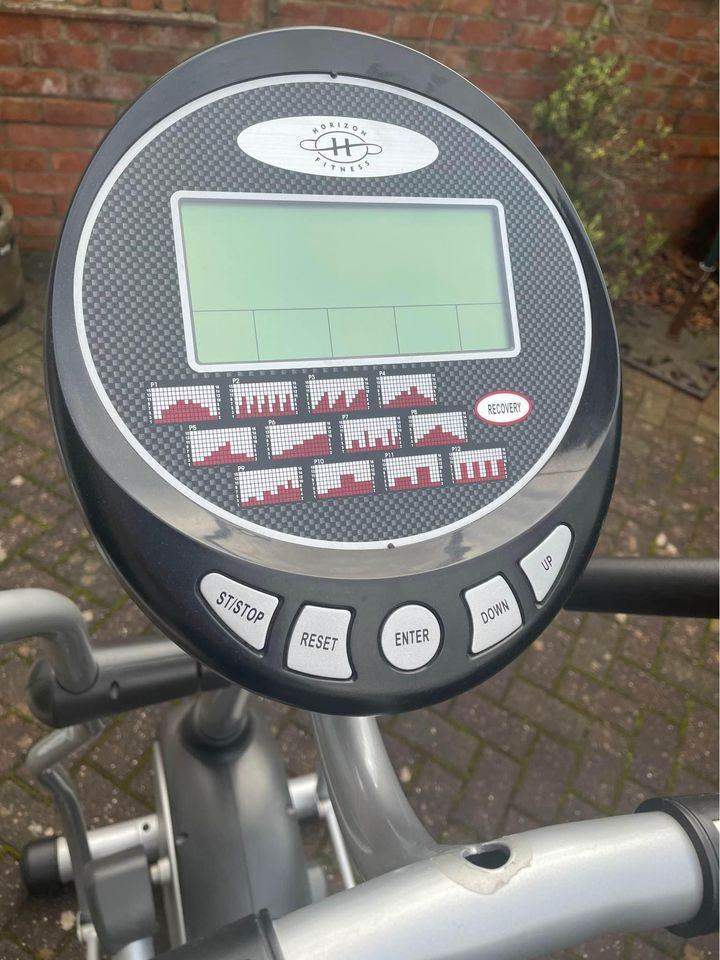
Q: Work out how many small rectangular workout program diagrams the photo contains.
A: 12